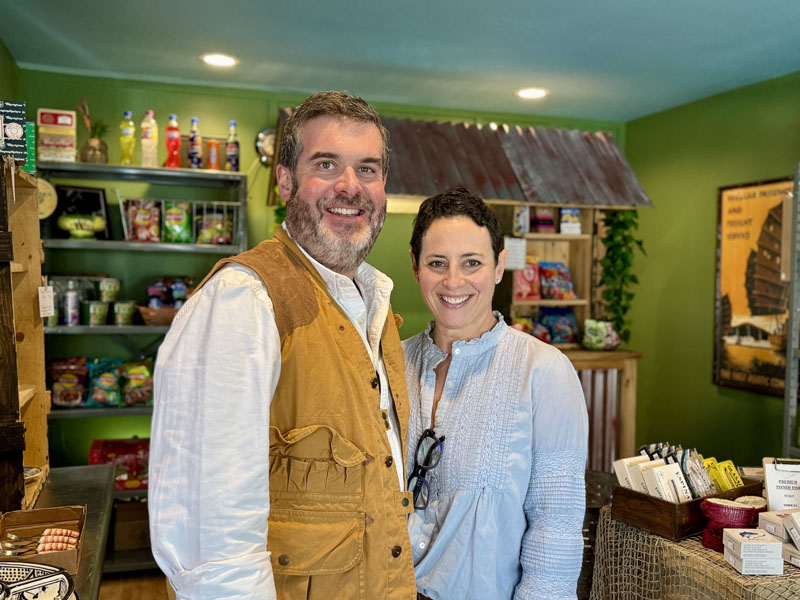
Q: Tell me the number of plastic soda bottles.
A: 5